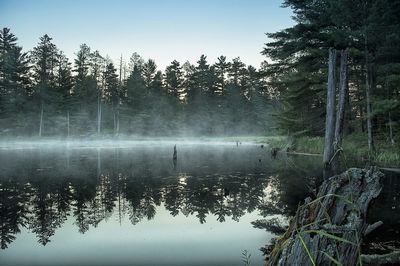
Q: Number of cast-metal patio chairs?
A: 0